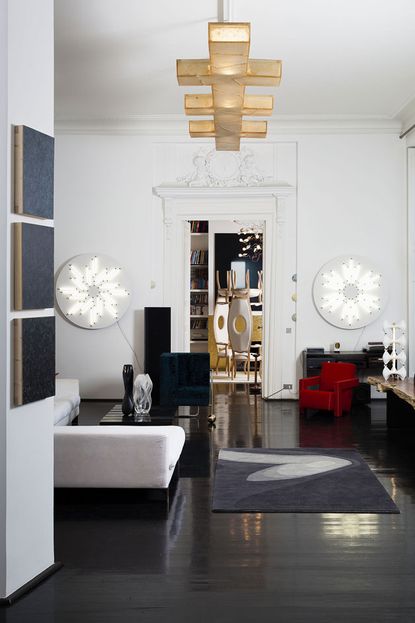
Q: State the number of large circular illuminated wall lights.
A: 2